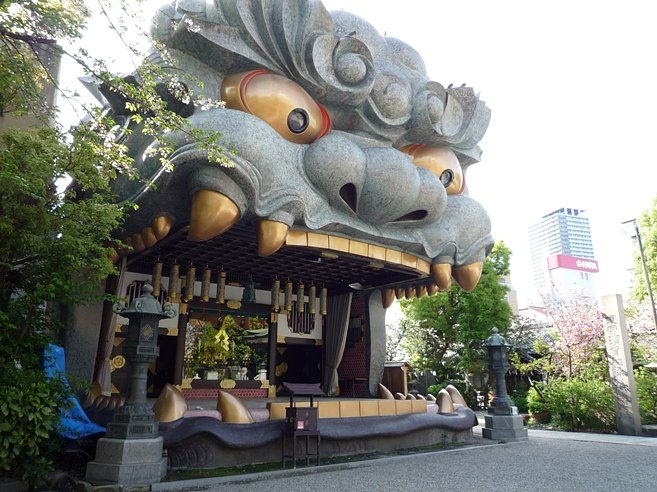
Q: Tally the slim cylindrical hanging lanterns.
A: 10